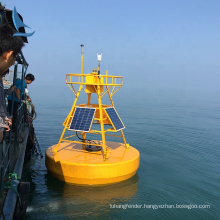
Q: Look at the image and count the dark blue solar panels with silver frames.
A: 2